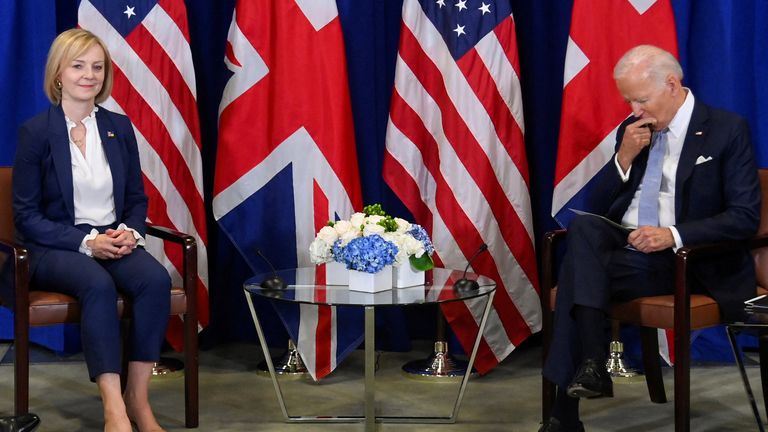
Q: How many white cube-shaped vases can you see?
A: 3